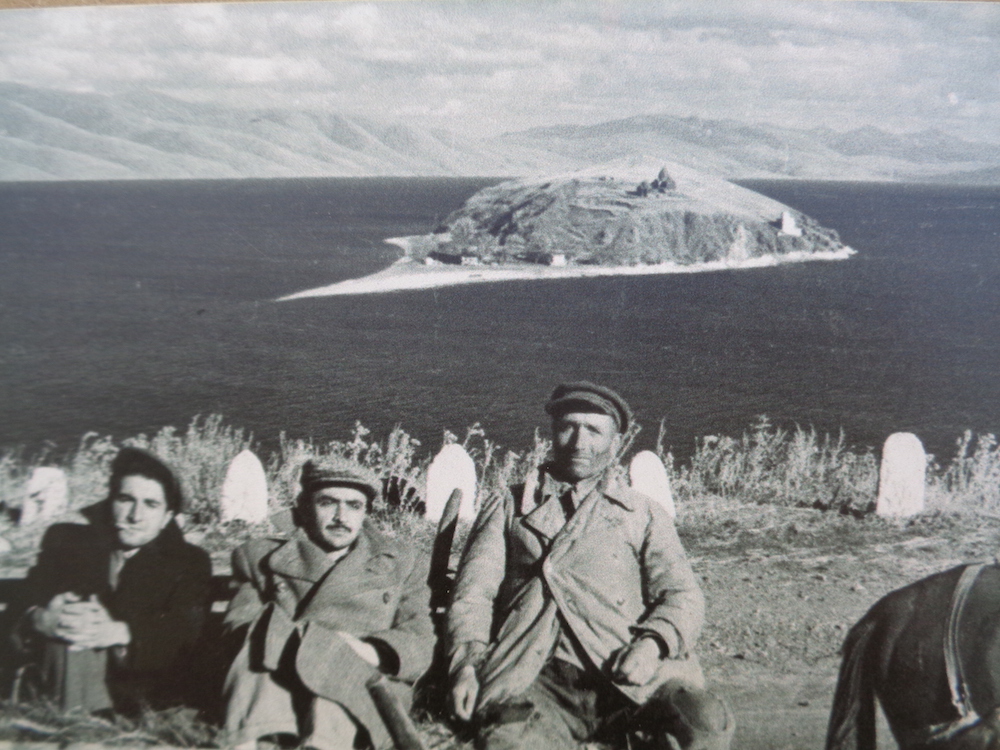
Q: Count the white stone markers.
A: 5